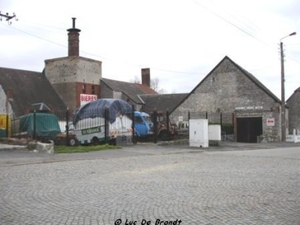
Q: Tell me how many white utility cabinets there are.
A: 2